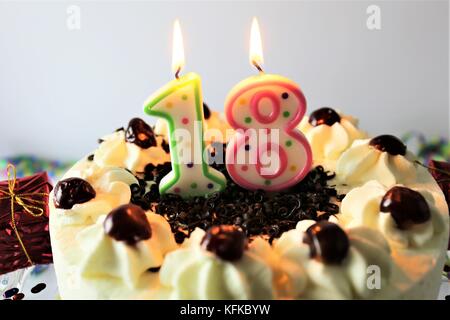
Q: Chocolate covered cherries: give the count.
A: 9